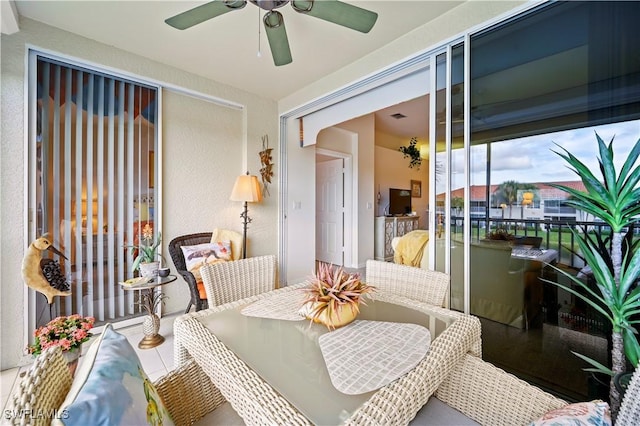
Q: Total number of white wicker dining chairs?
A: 4